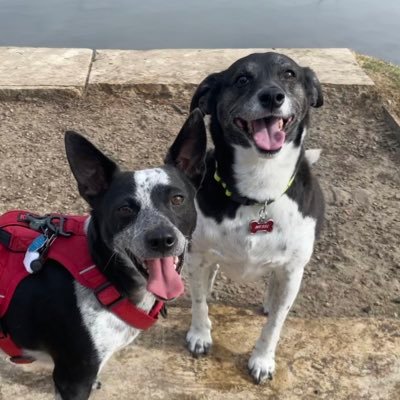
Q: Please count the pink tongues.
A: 2